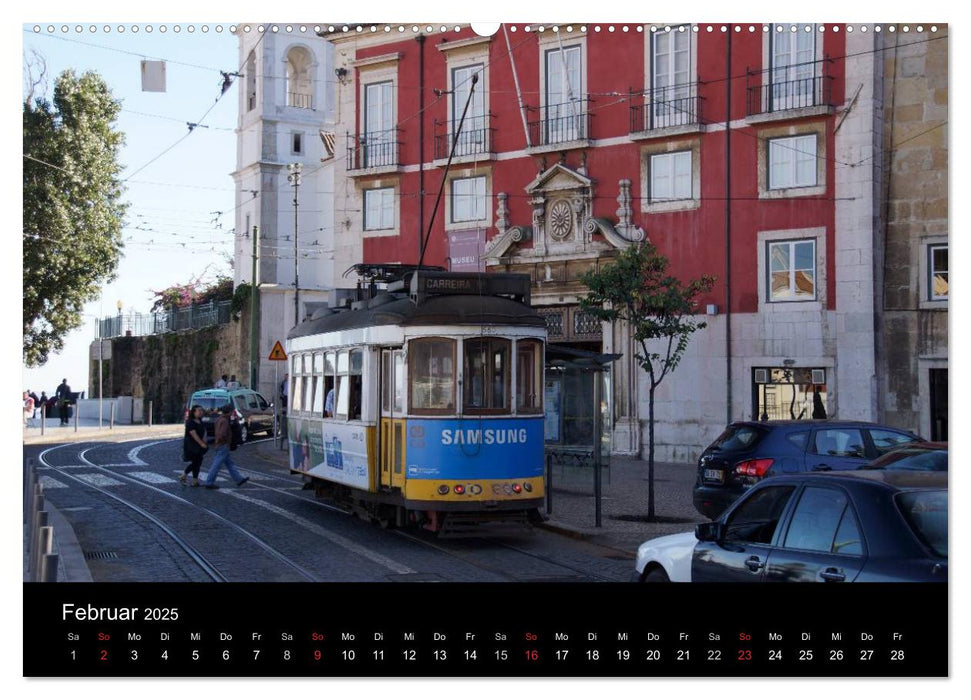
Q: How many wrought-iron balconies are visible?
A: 5